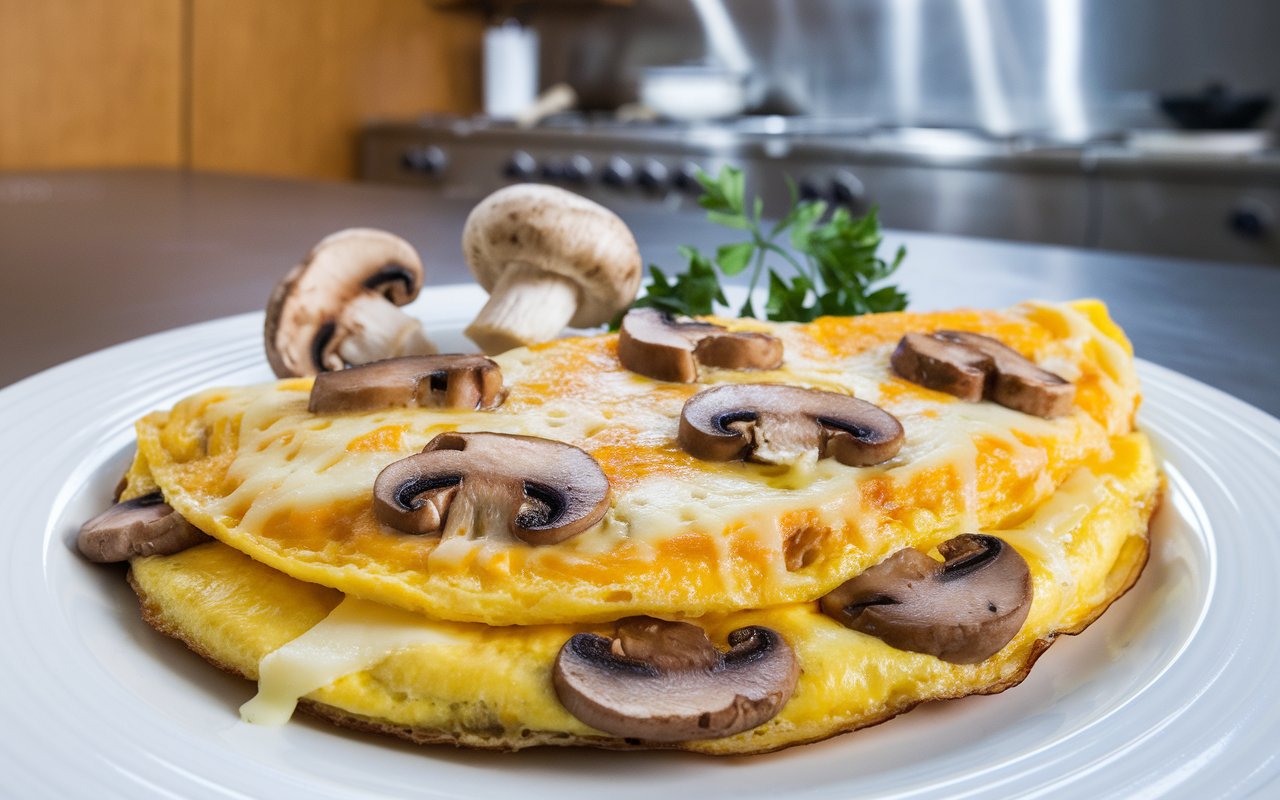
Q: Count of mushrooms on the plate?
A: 10